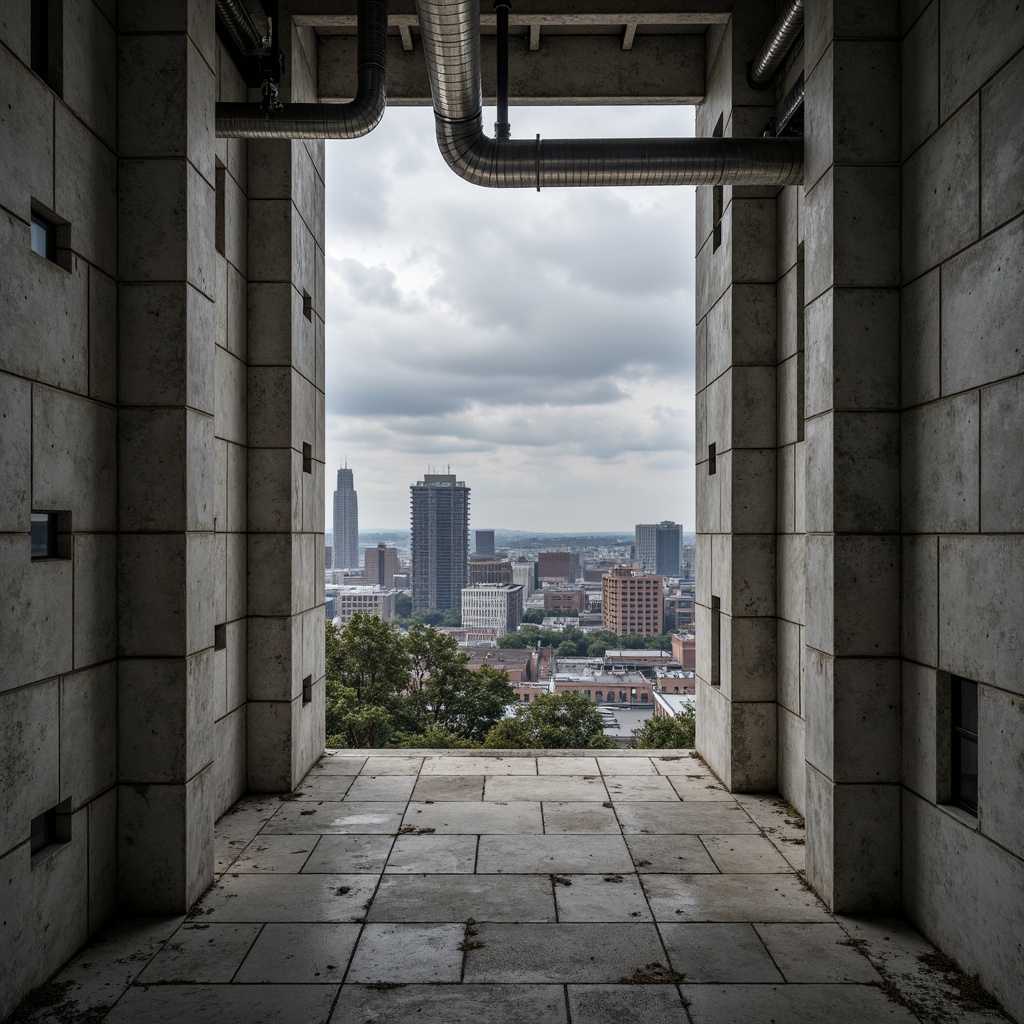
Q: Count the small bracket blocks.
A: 3